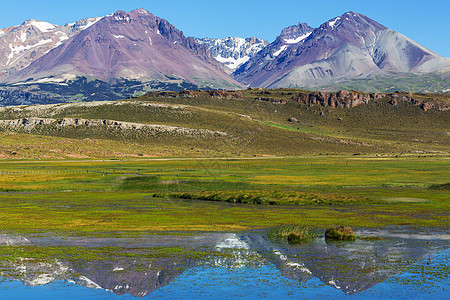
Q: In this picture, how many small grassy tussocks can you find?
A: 2